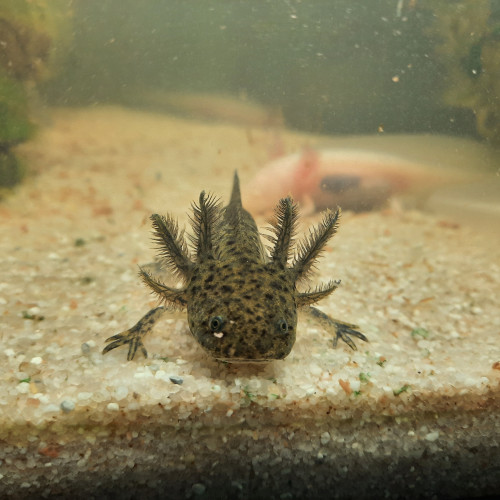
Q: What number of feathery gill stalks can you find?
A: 6